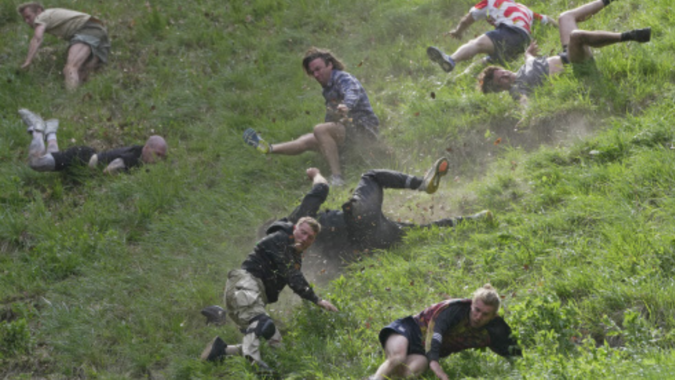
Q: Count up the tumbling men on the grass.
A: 8